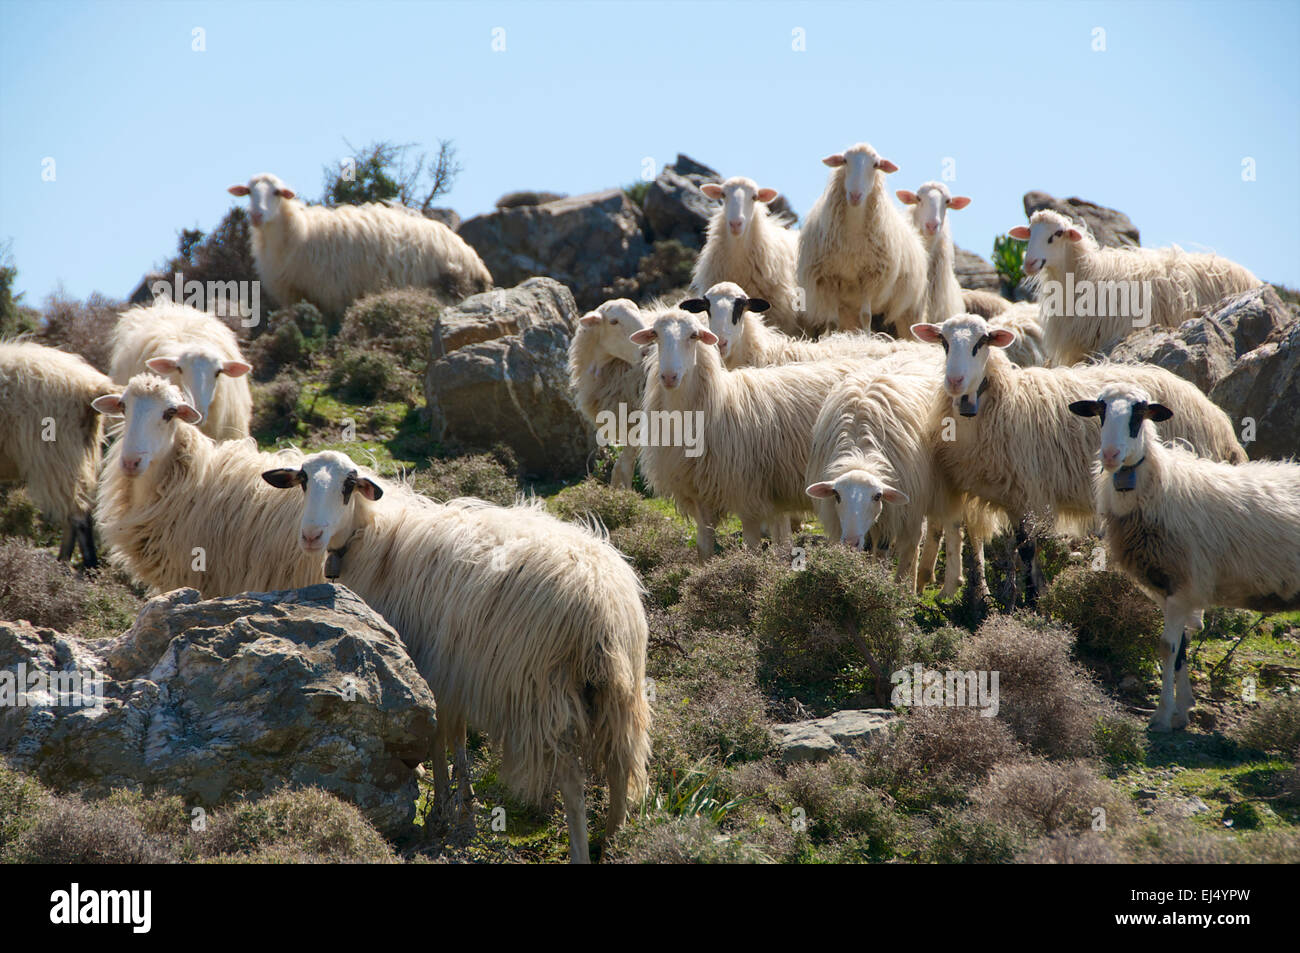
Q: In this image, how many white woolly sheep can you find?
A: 15